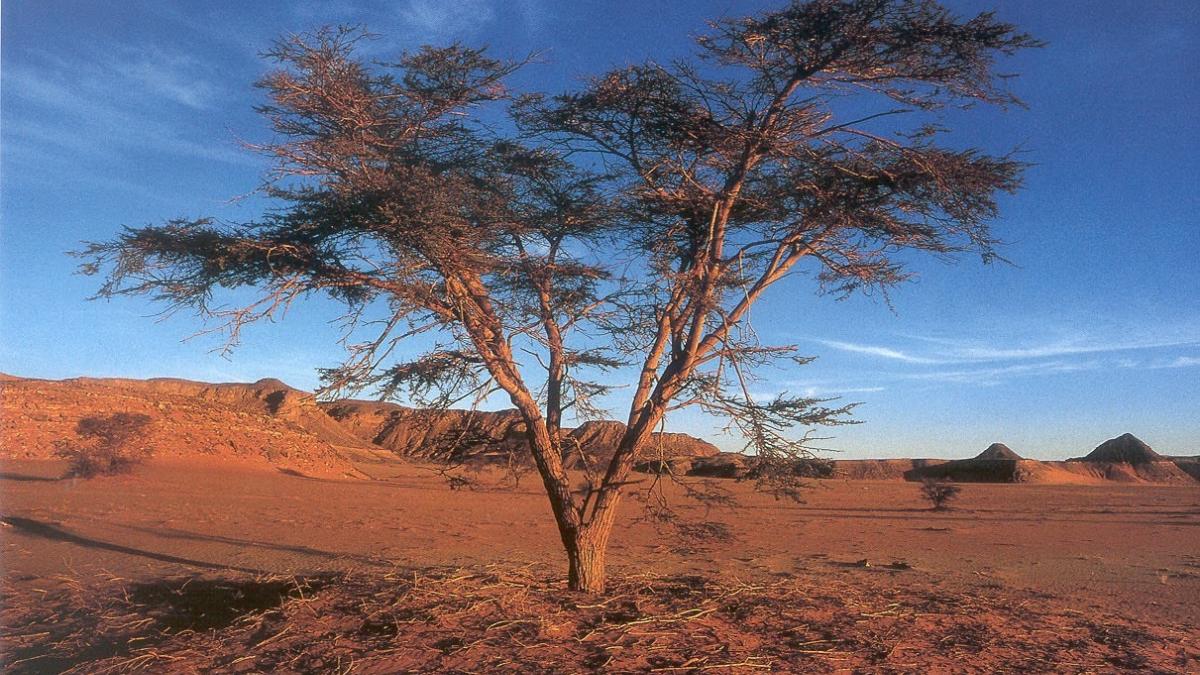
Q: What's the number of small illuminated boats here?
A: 0